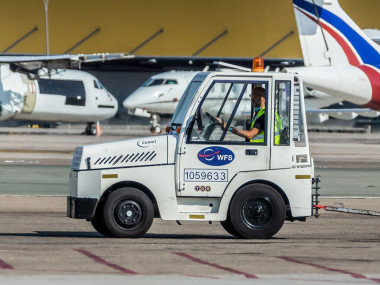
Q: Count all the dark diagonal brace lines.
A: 5